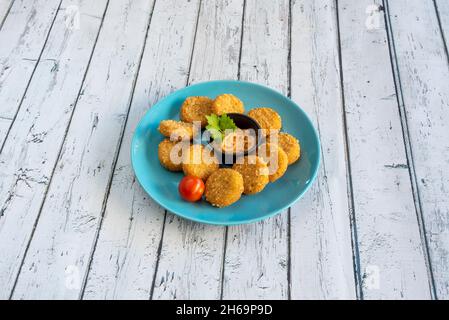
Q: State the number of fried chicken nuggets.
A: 10